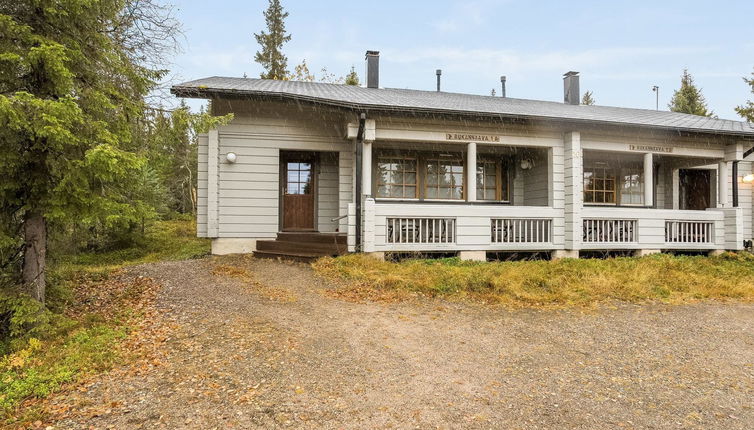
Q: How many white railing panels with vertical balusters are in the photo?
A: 4